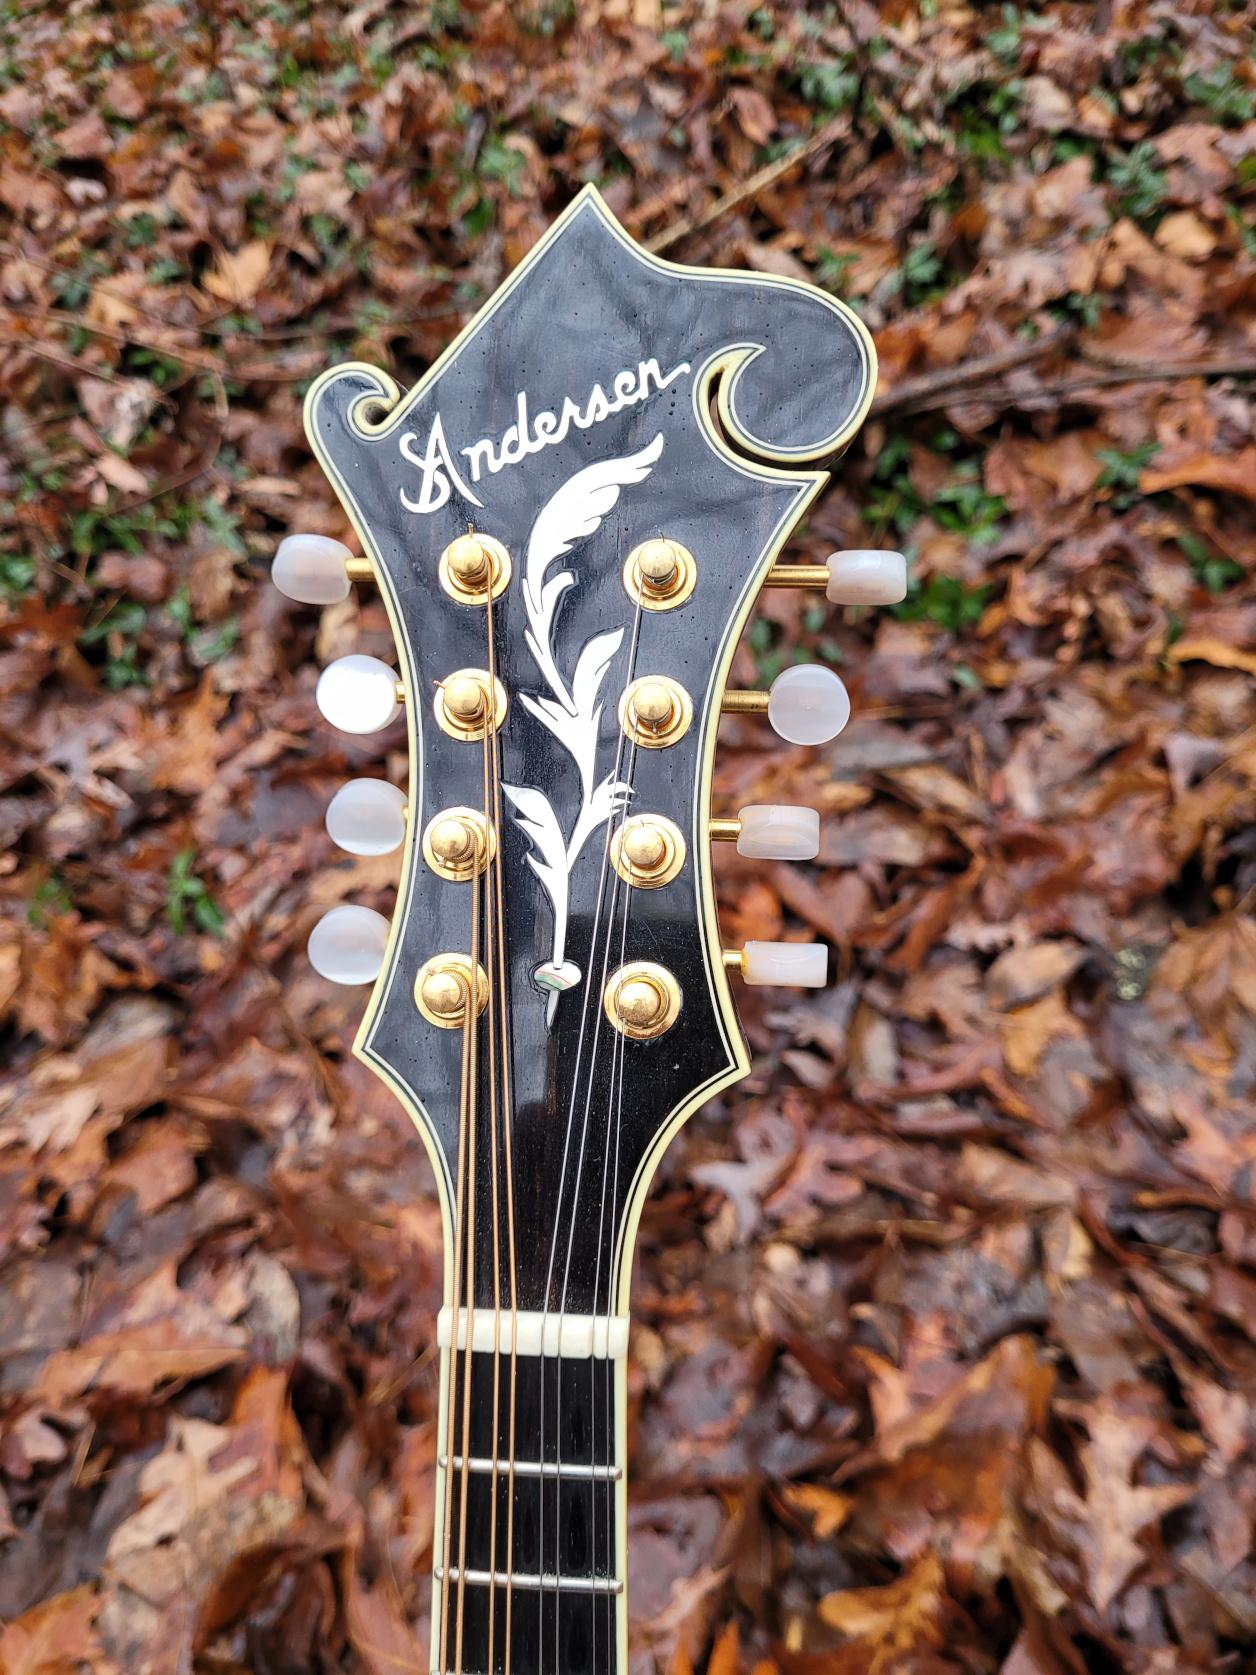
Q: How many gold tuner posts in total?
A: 8